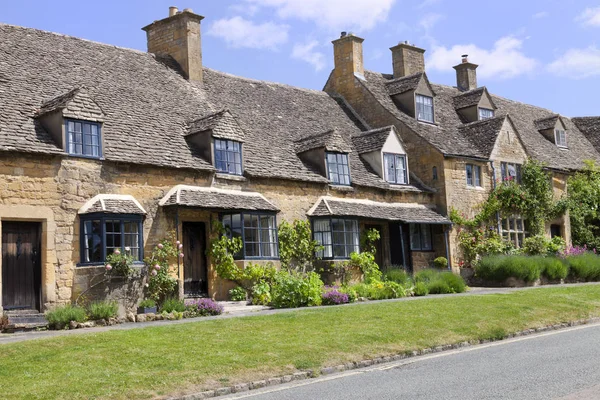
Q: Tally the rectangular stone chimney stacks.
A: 4